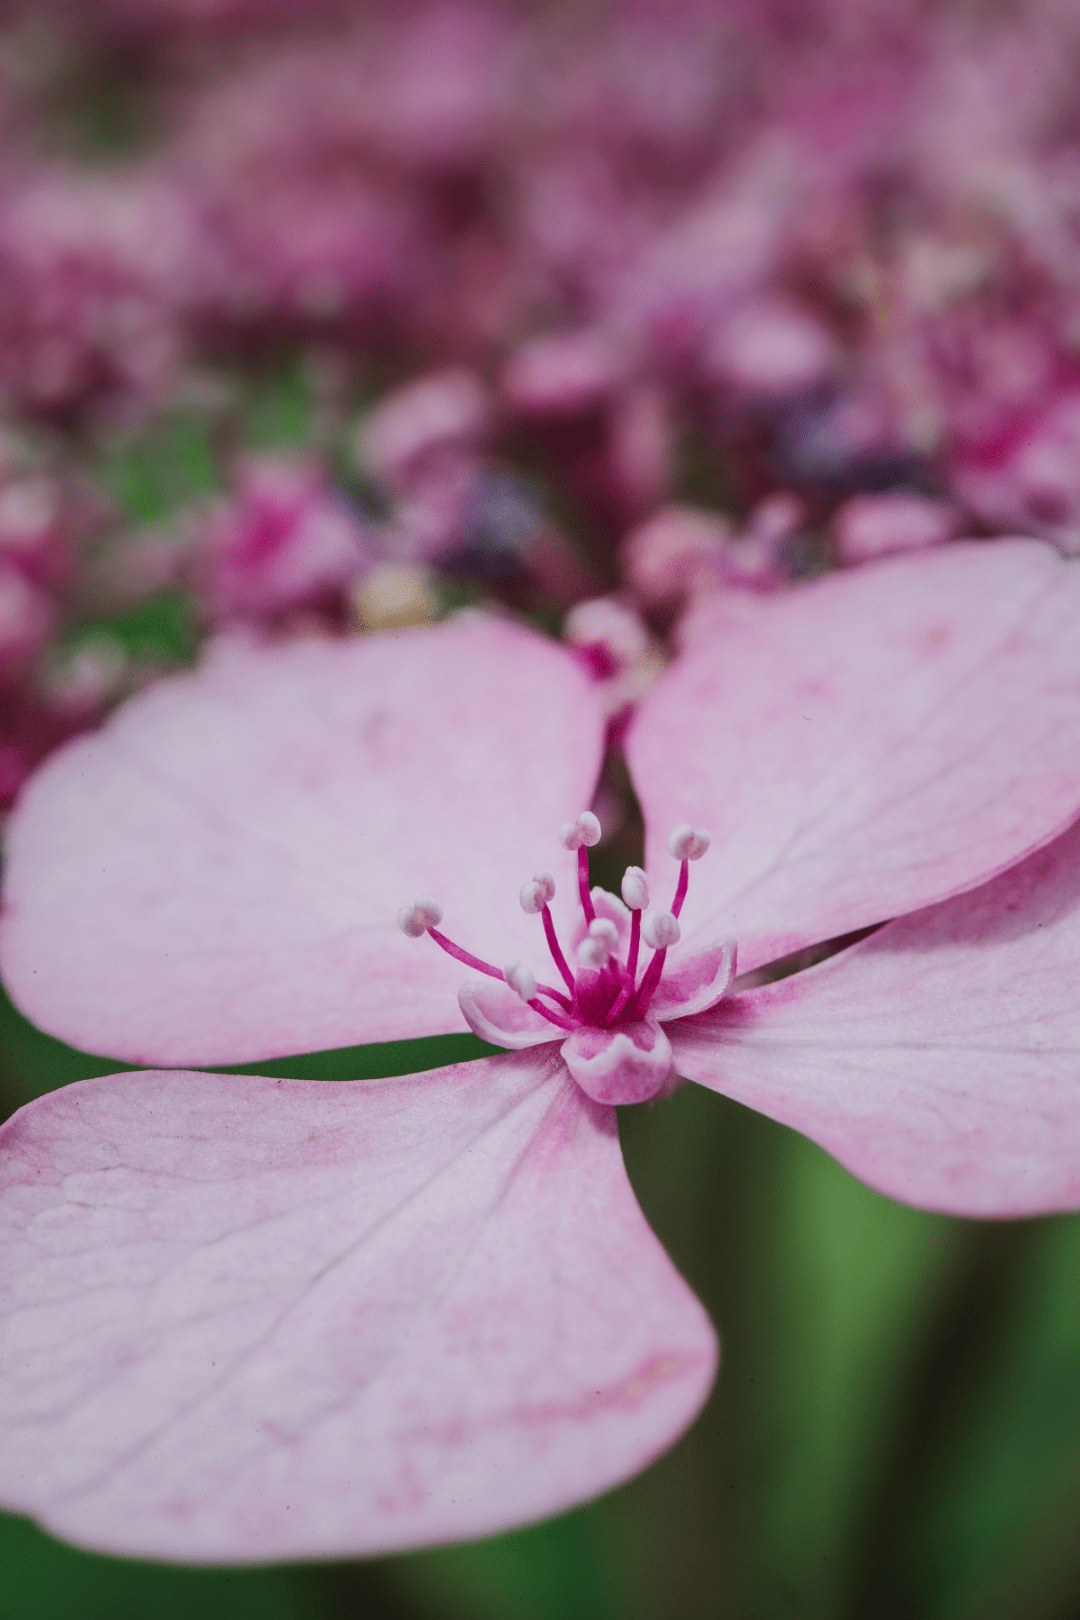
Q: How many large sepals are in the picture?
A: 4